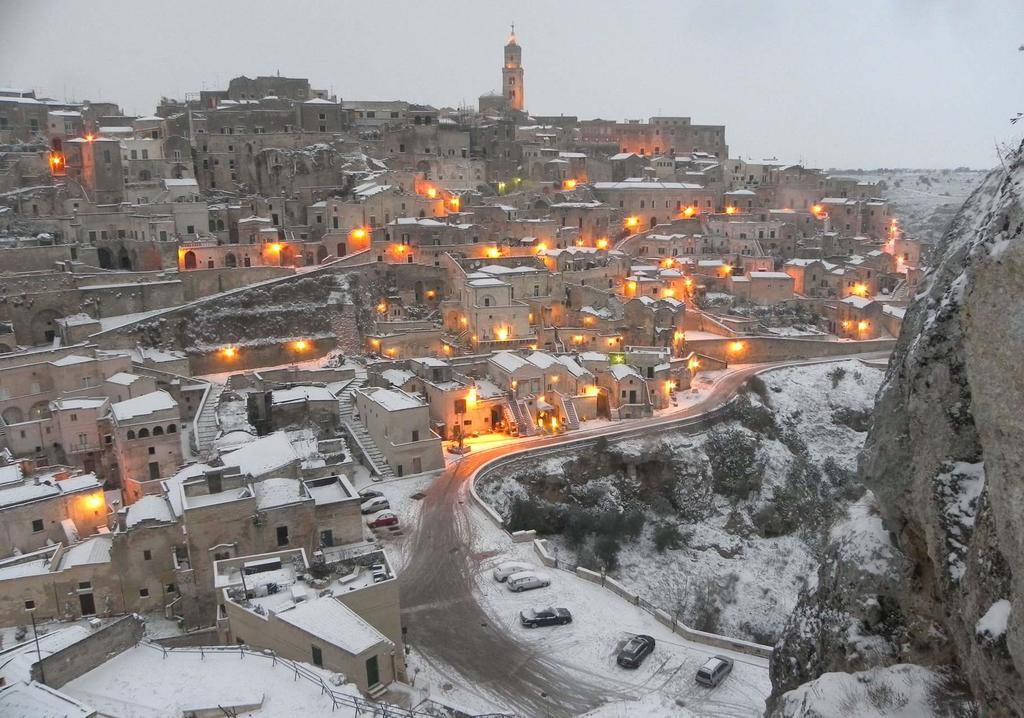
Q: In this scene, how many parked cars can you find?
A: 8